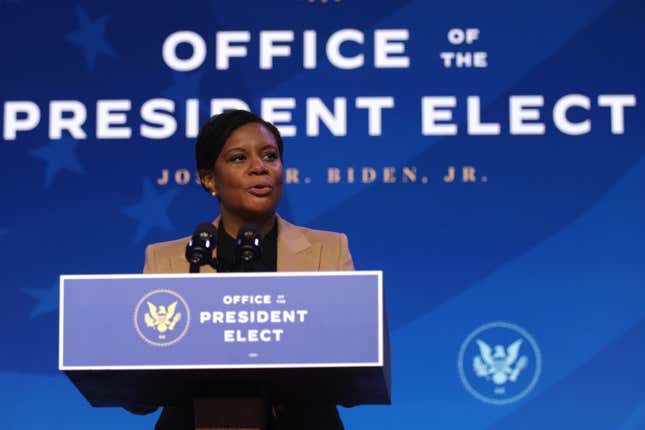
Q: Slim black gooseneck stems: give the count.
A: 2